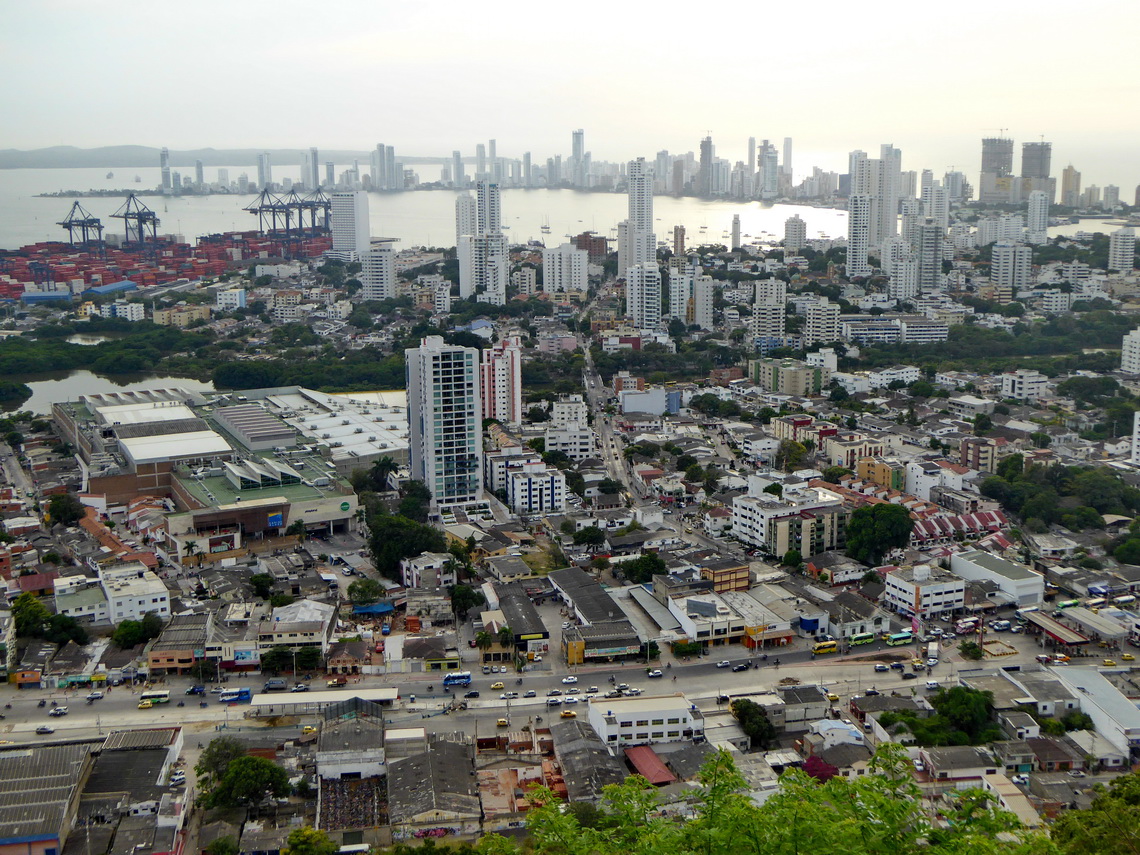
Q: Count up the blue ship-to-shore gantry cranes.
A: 5